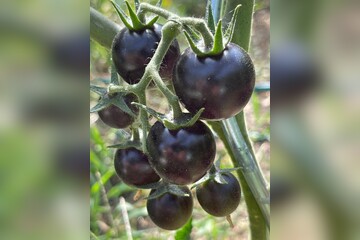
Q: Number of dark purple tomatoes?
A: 7